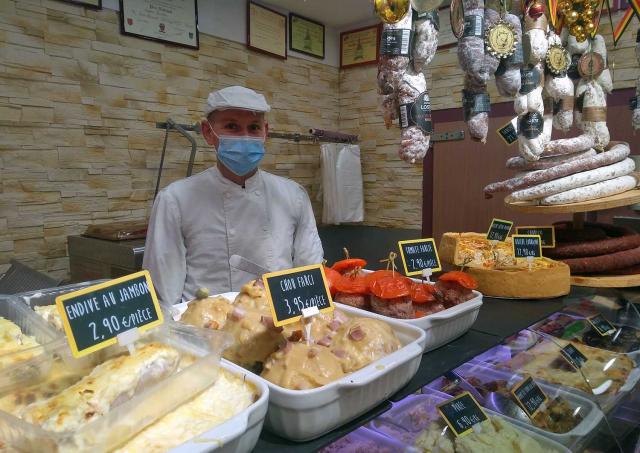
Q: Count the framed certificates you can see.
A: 5